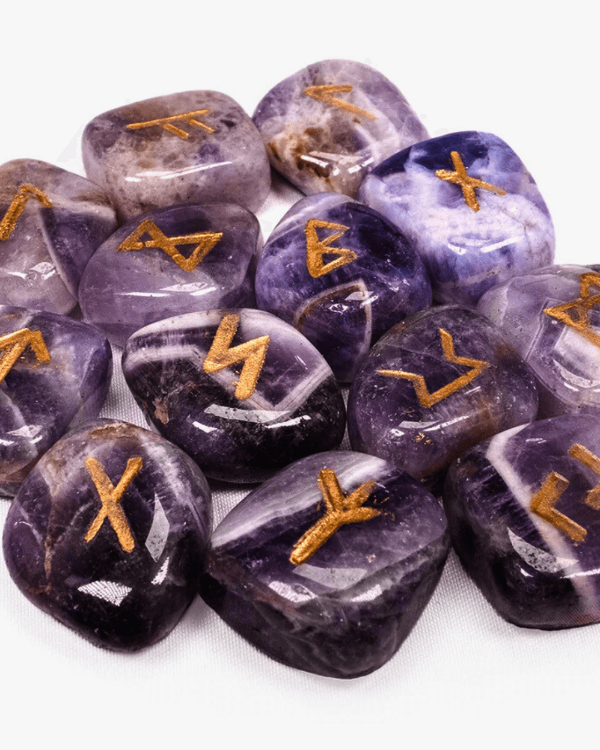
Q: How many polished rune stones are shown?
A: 13